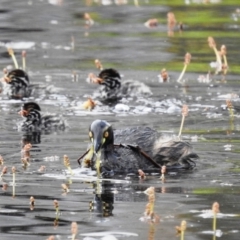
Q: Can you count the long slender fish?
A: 0